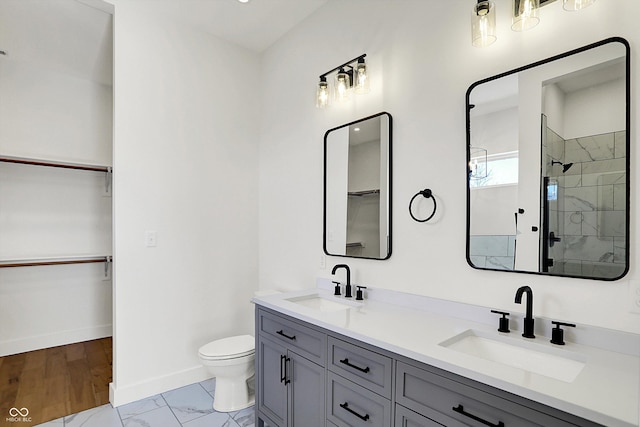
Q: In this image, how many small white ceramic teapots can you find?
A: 0